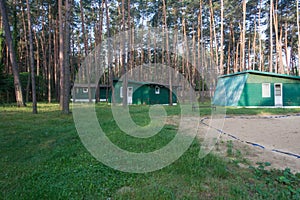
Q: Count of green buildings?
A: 3